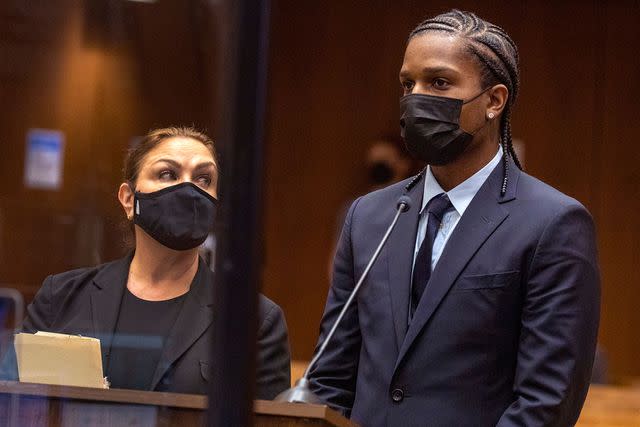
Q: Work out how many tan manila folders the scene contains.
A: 1